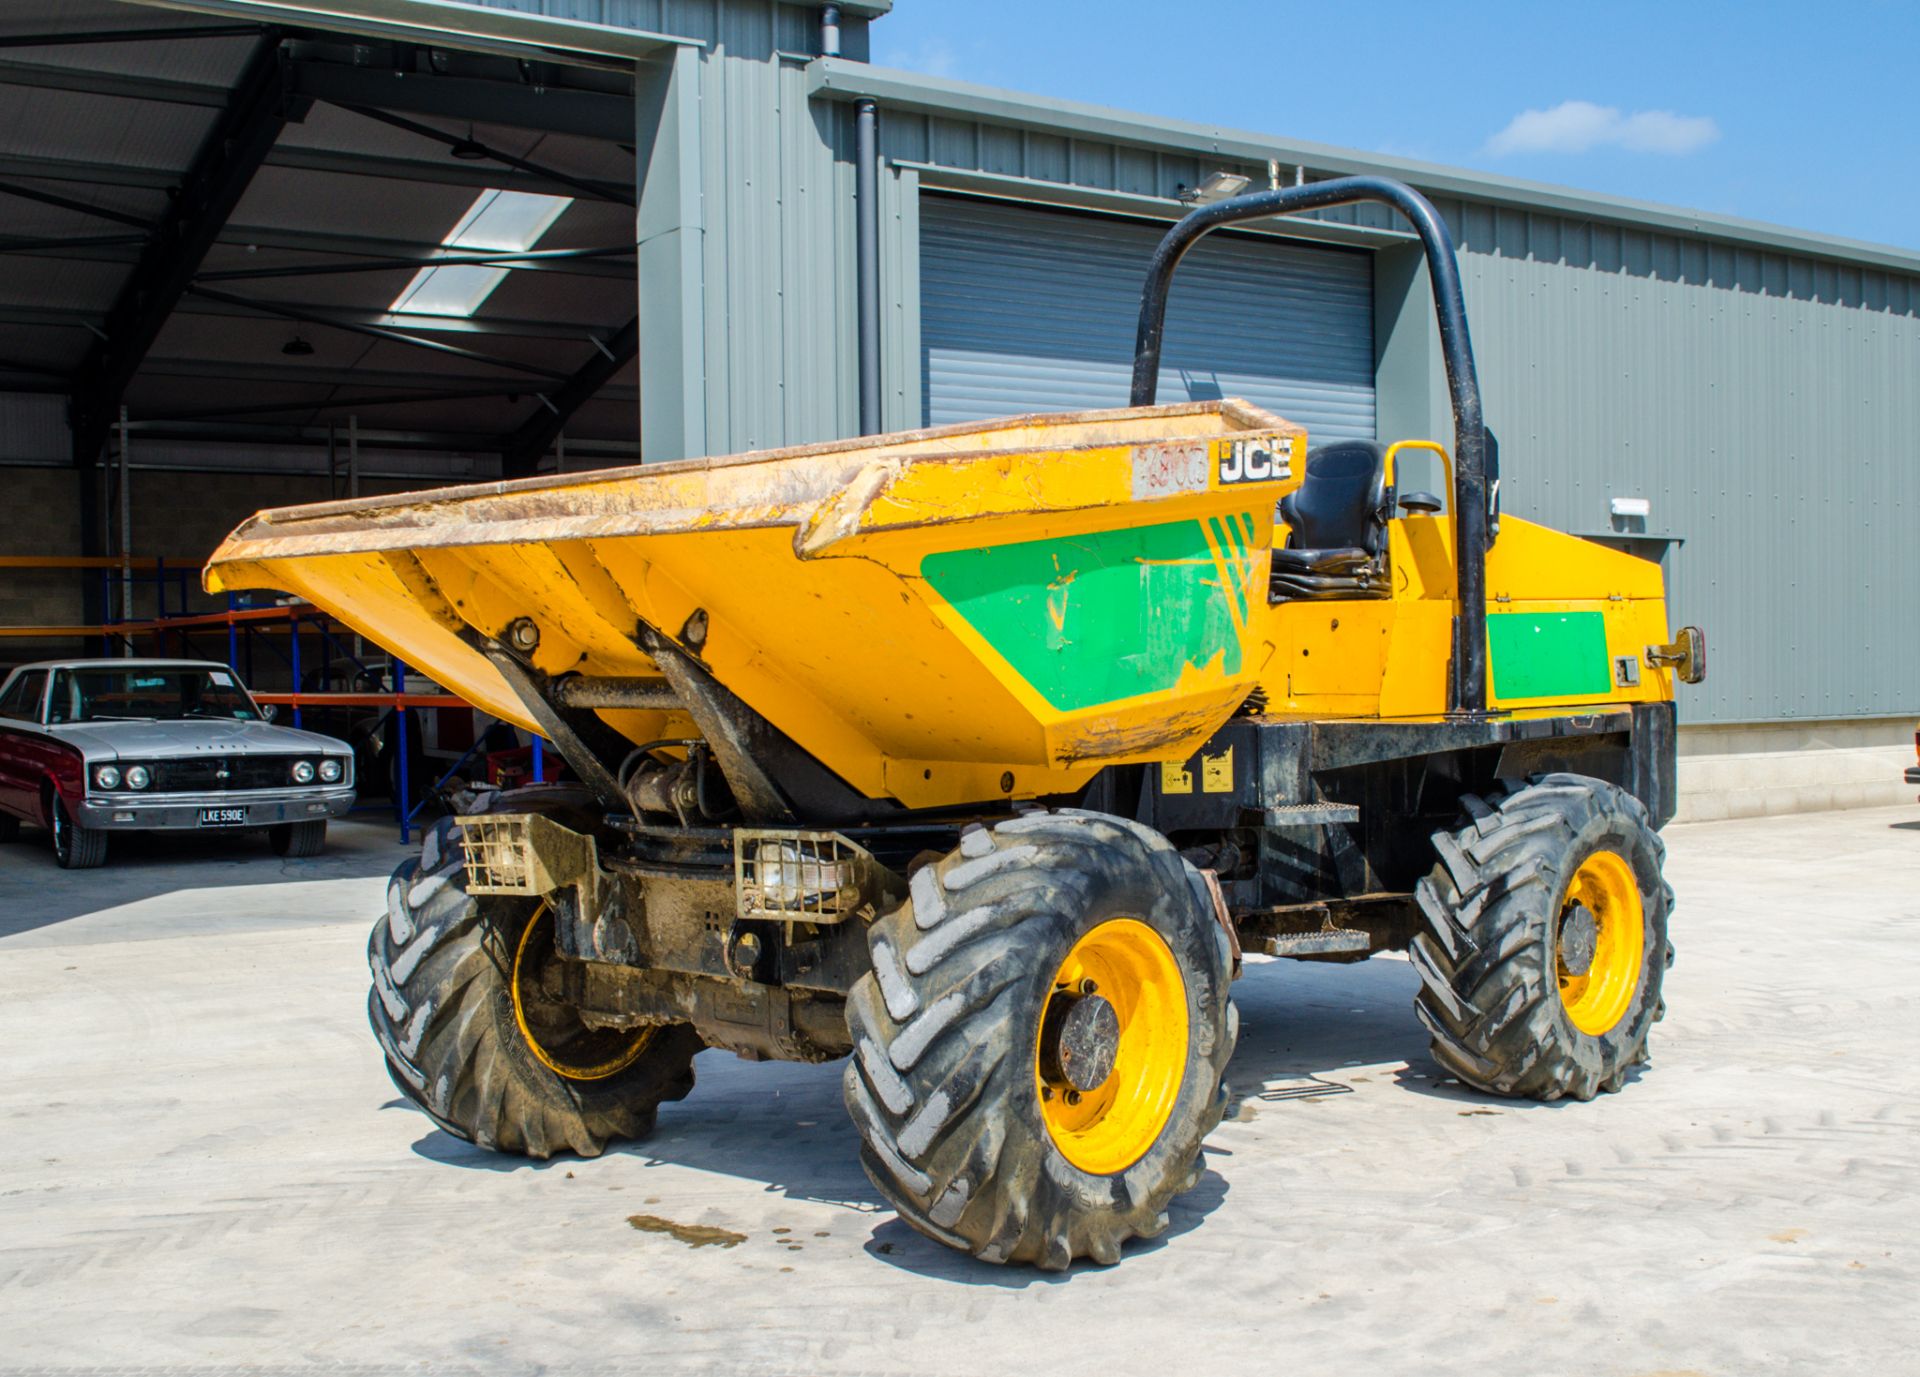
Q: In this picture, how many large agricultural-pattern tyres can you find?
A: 3